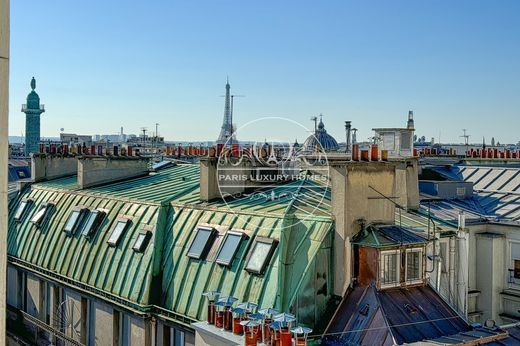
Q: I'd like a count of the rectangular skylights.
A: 9